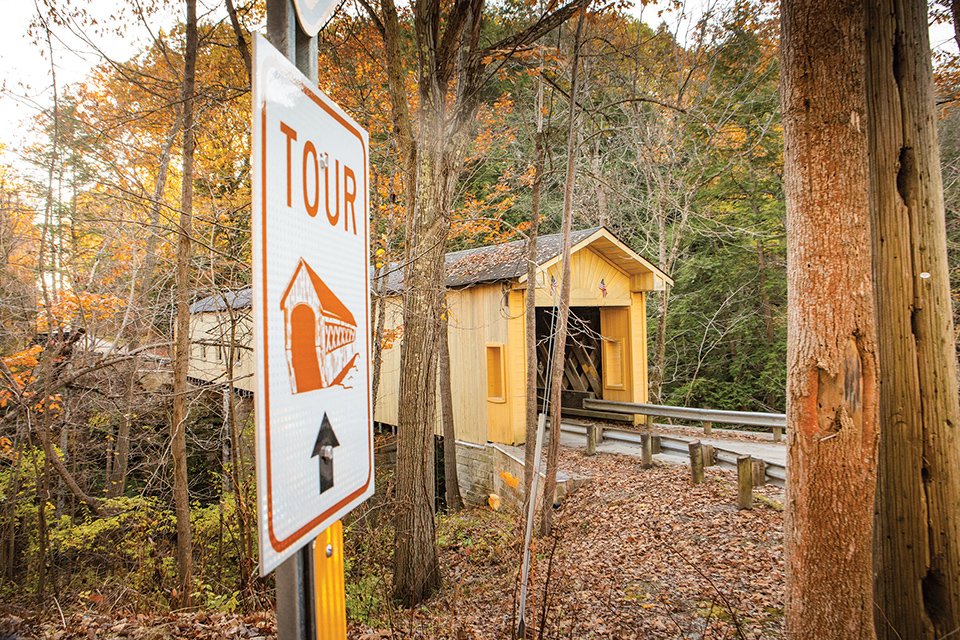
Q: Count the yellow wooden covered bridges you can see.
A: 1